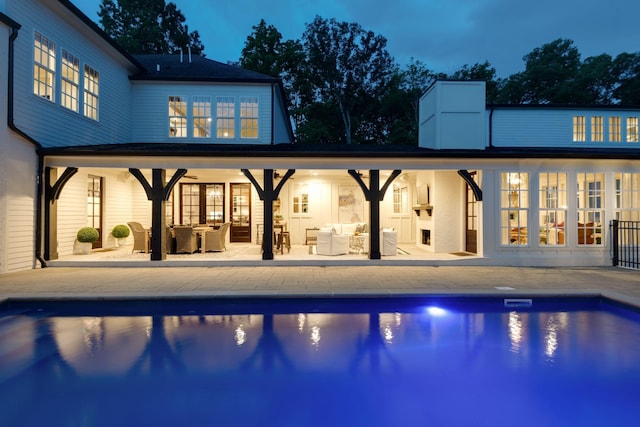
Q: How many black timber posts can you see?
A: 4